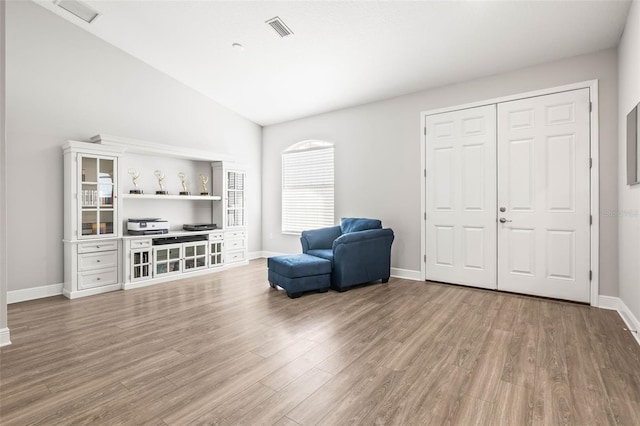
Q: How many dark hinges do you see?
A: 8